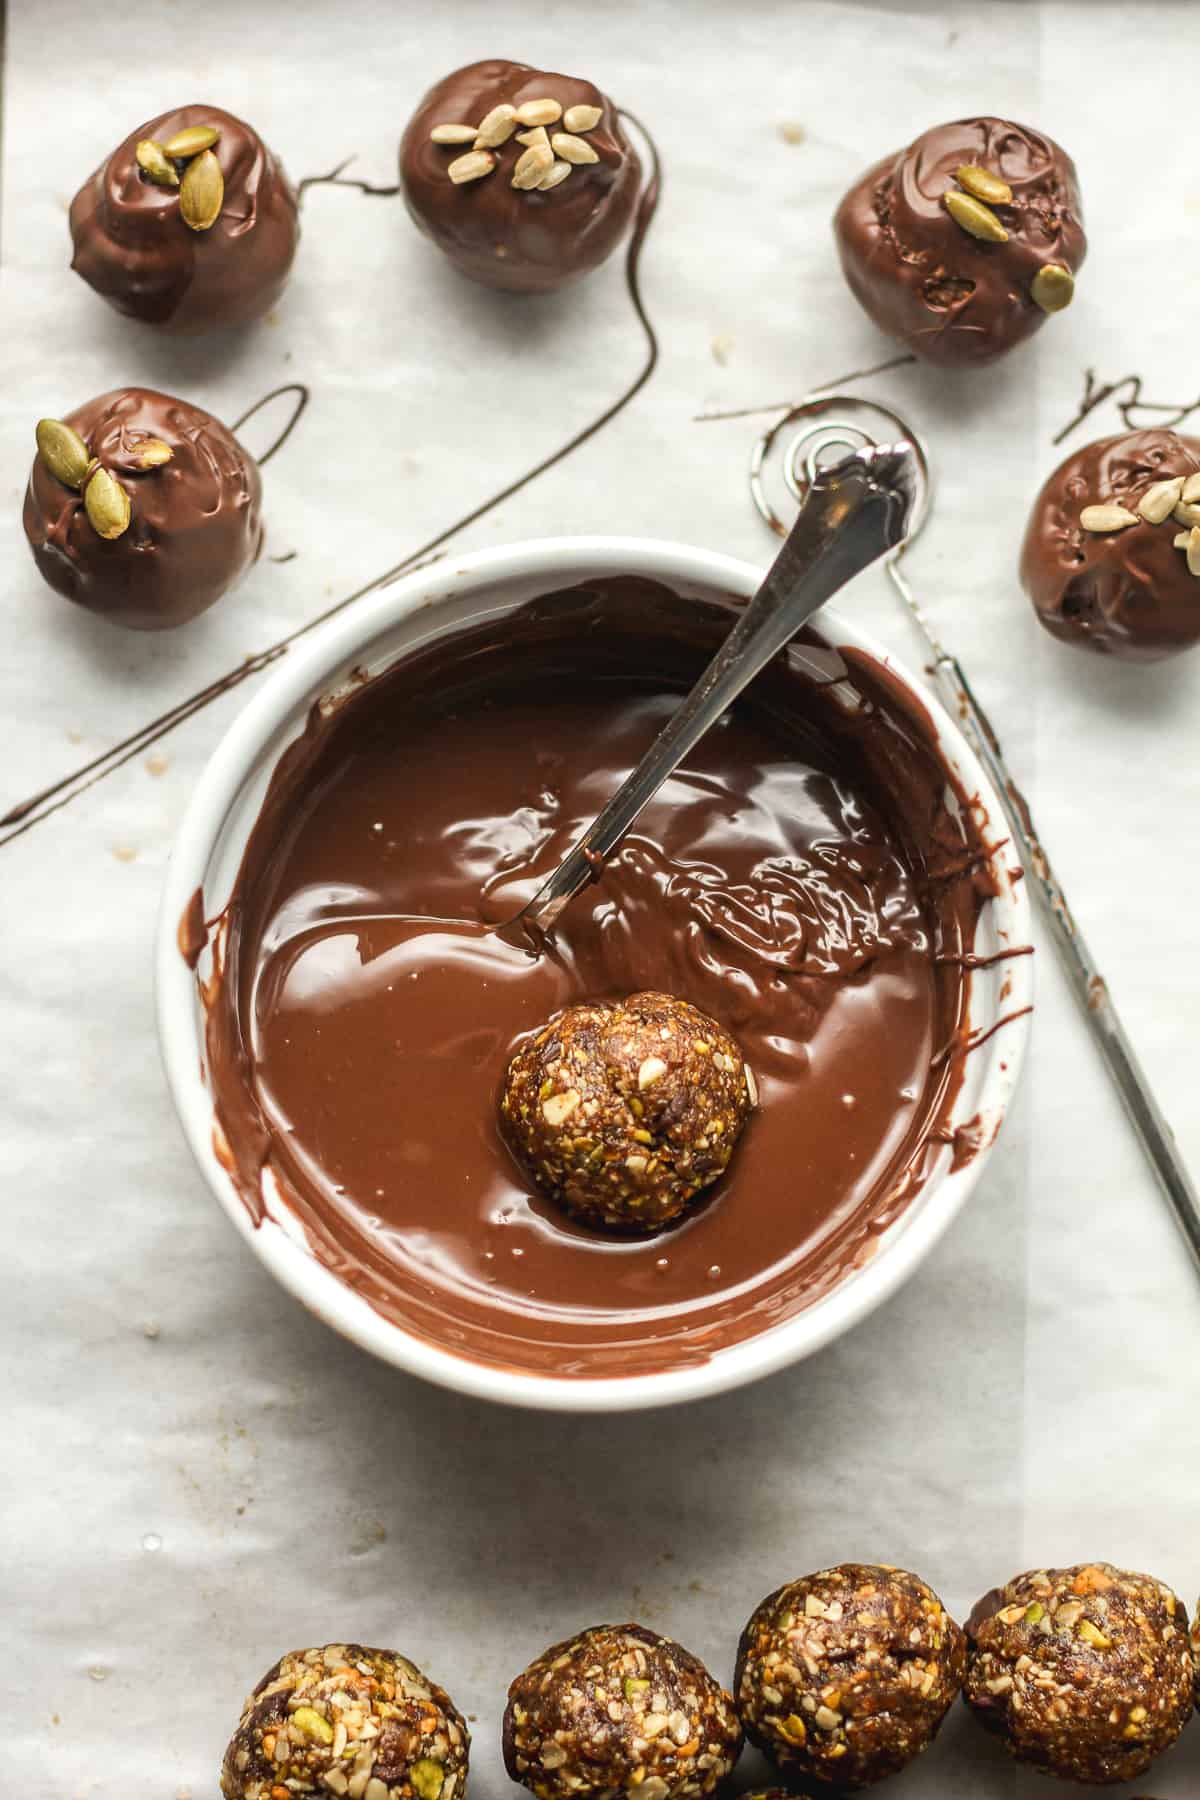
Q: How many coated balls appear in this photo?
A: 5